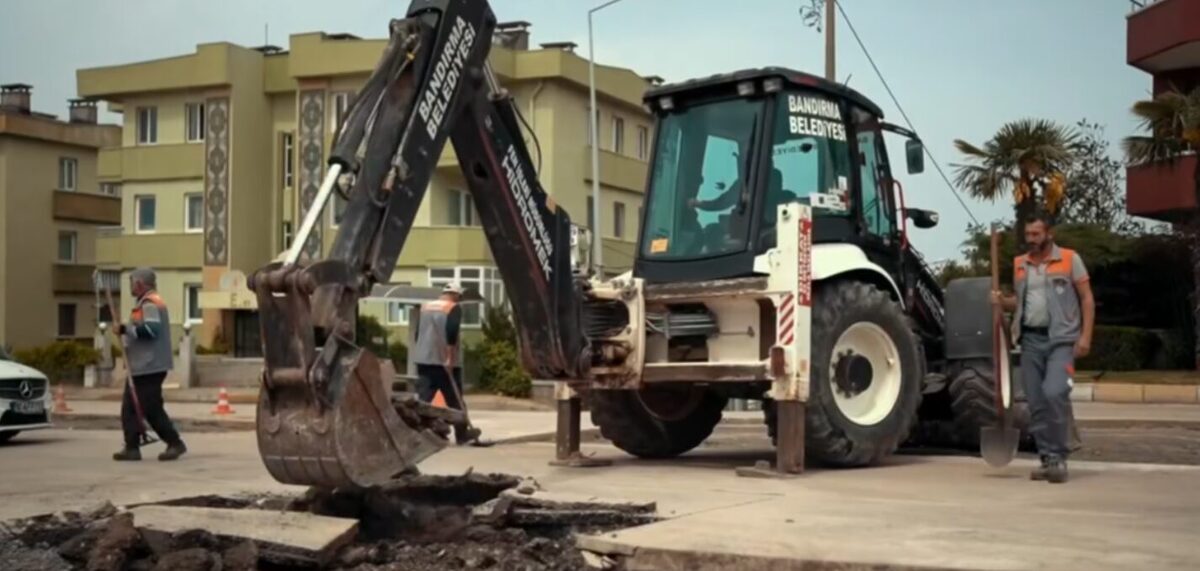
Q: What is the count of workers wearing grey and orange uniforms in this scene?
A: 3